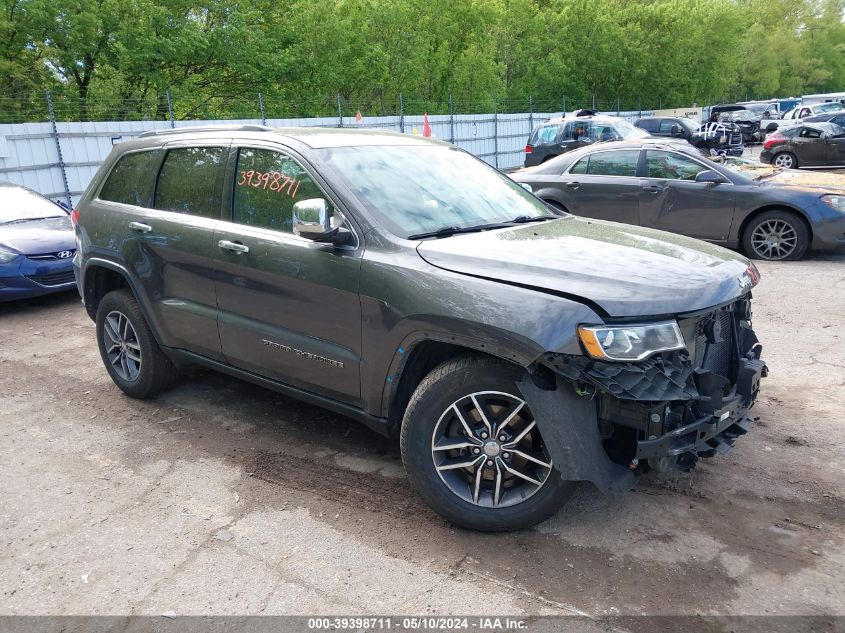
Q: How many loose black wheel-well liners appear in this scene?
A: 1